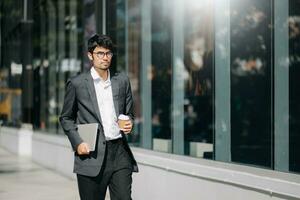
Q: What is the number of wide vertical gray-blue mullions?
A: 4